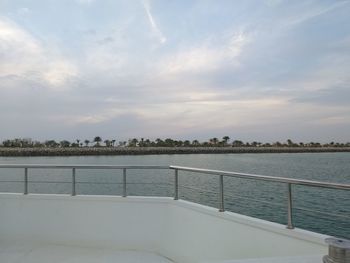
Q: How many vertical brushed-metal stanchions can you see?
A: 6